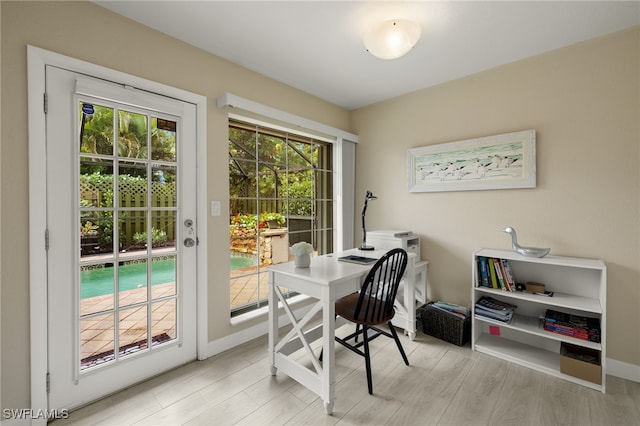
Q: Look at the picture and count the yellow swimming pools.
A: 0